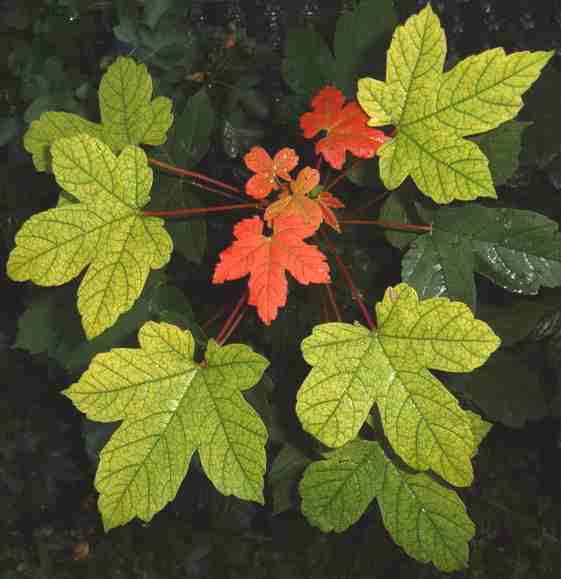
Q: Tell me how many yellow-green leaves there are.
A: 6